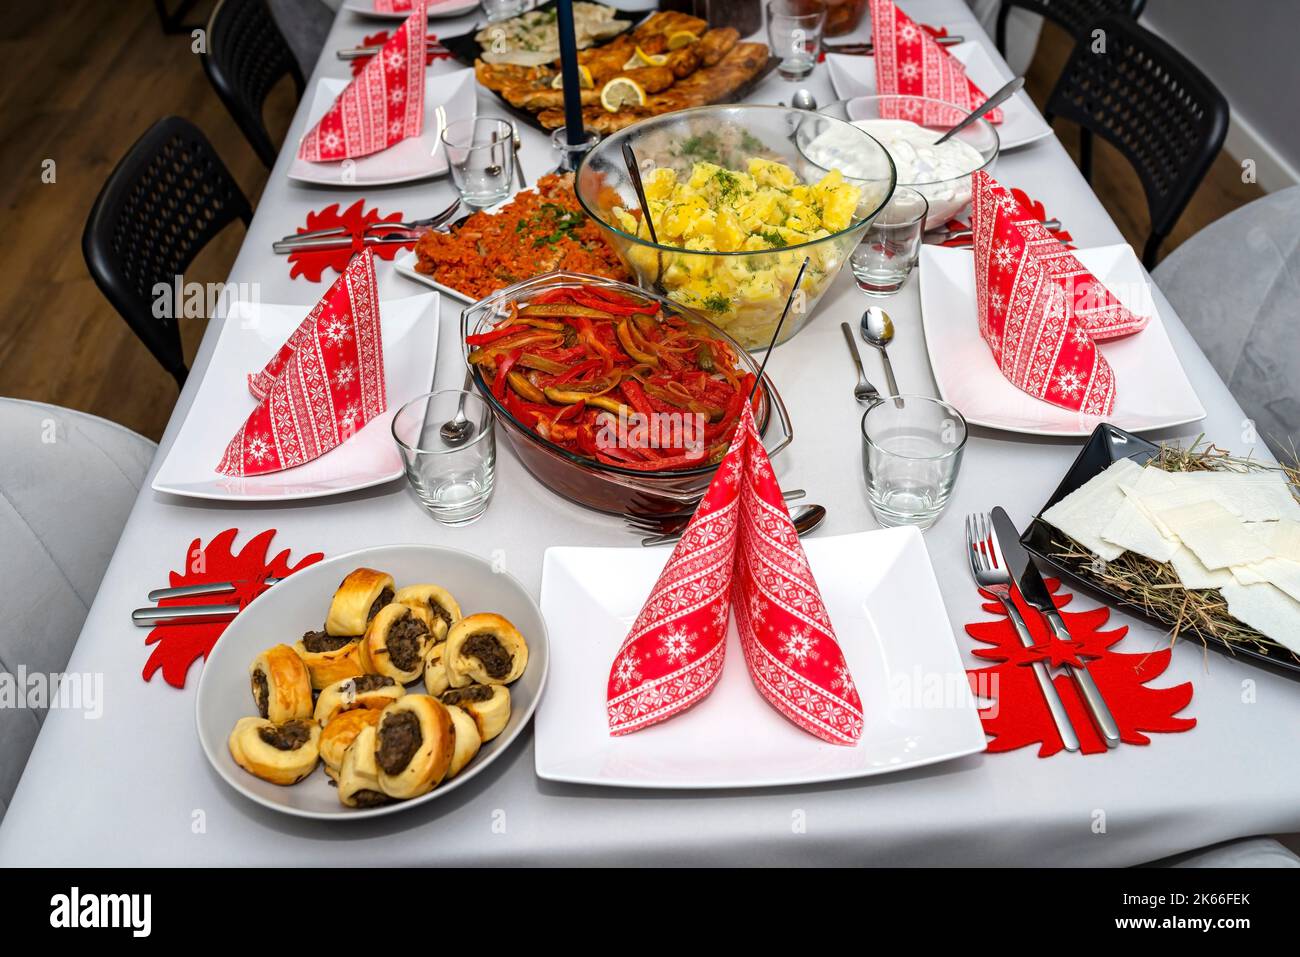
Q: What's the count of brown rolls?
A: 14